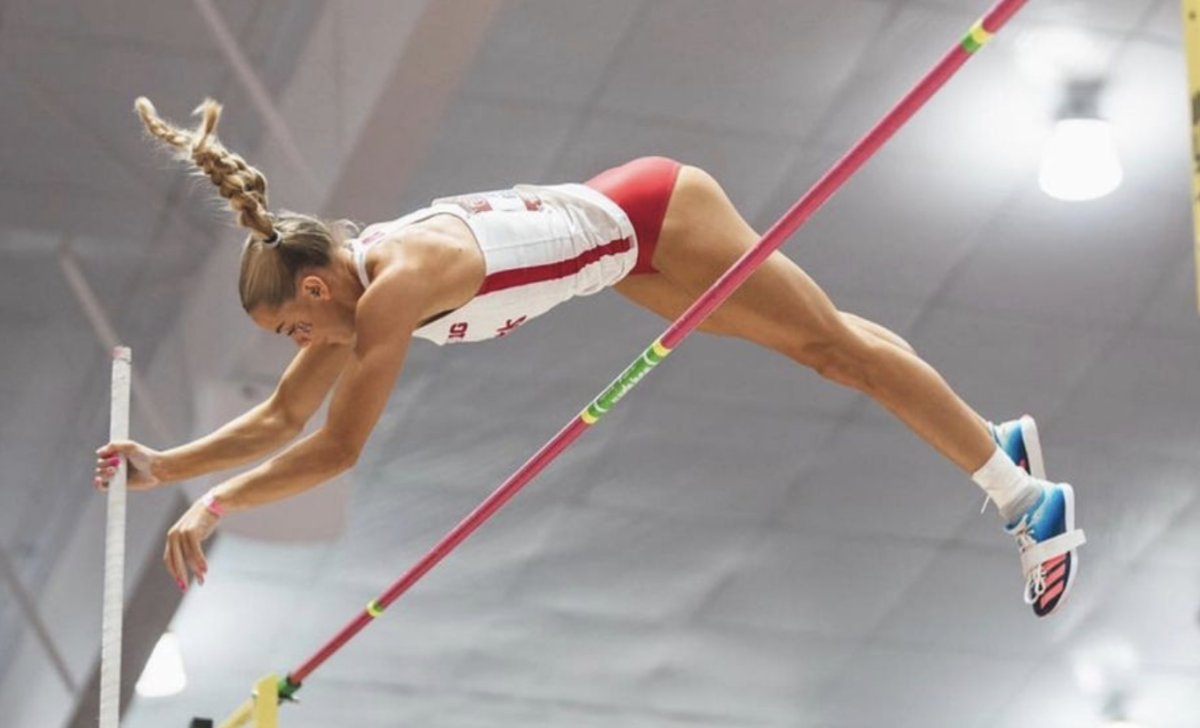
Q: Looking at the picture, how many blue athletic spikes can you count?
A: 2